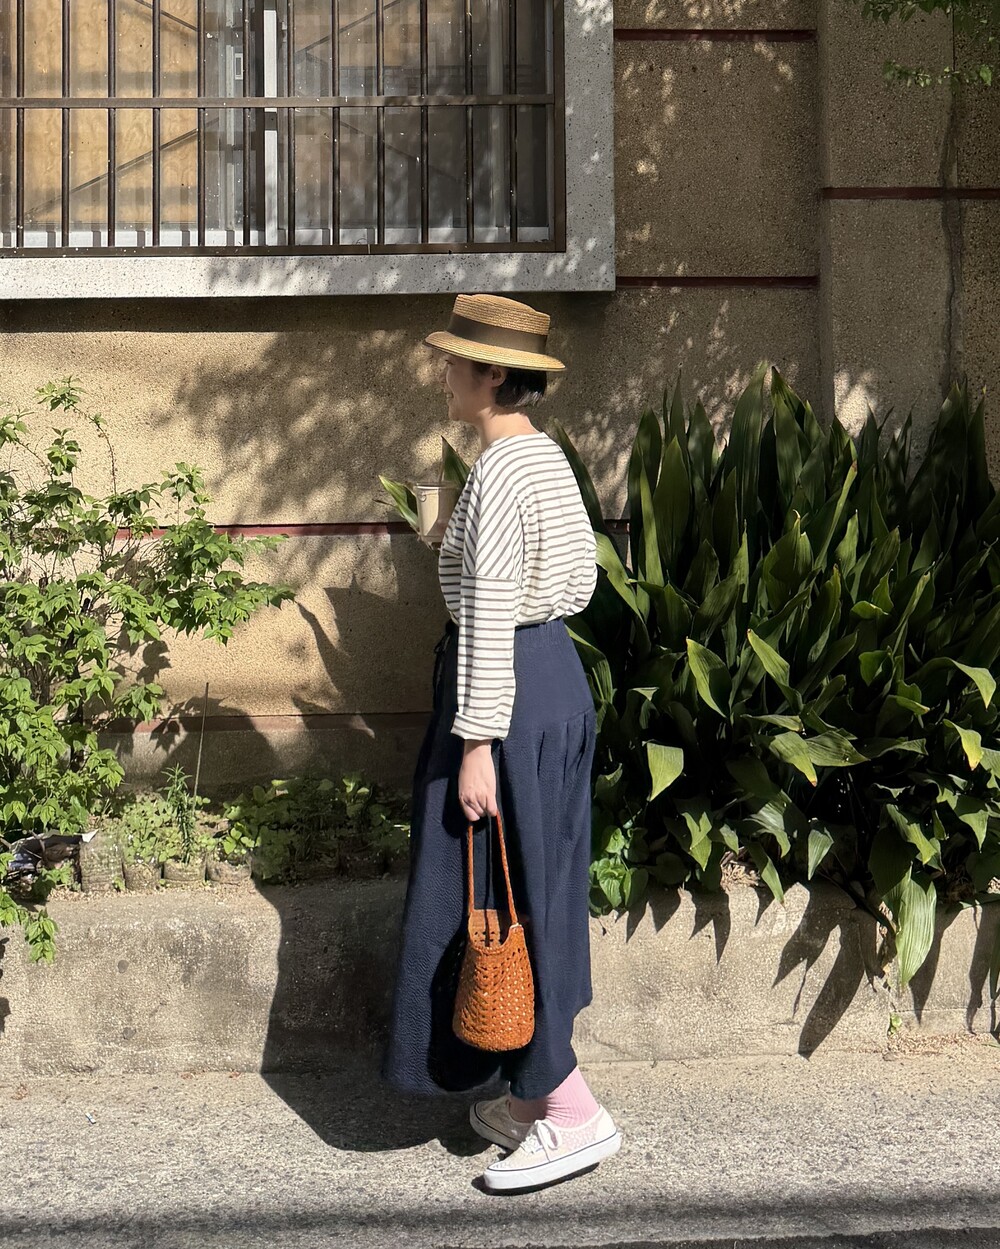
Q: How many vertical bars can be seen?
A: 12